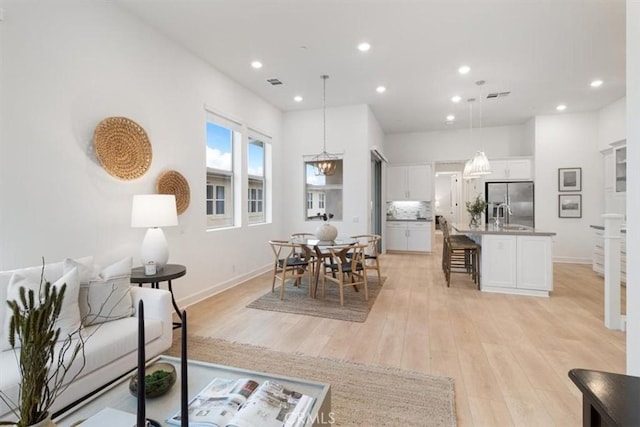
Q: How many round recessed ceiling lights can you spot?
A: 9